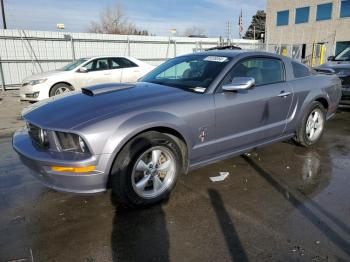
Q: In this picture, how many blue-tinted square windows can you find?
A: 4